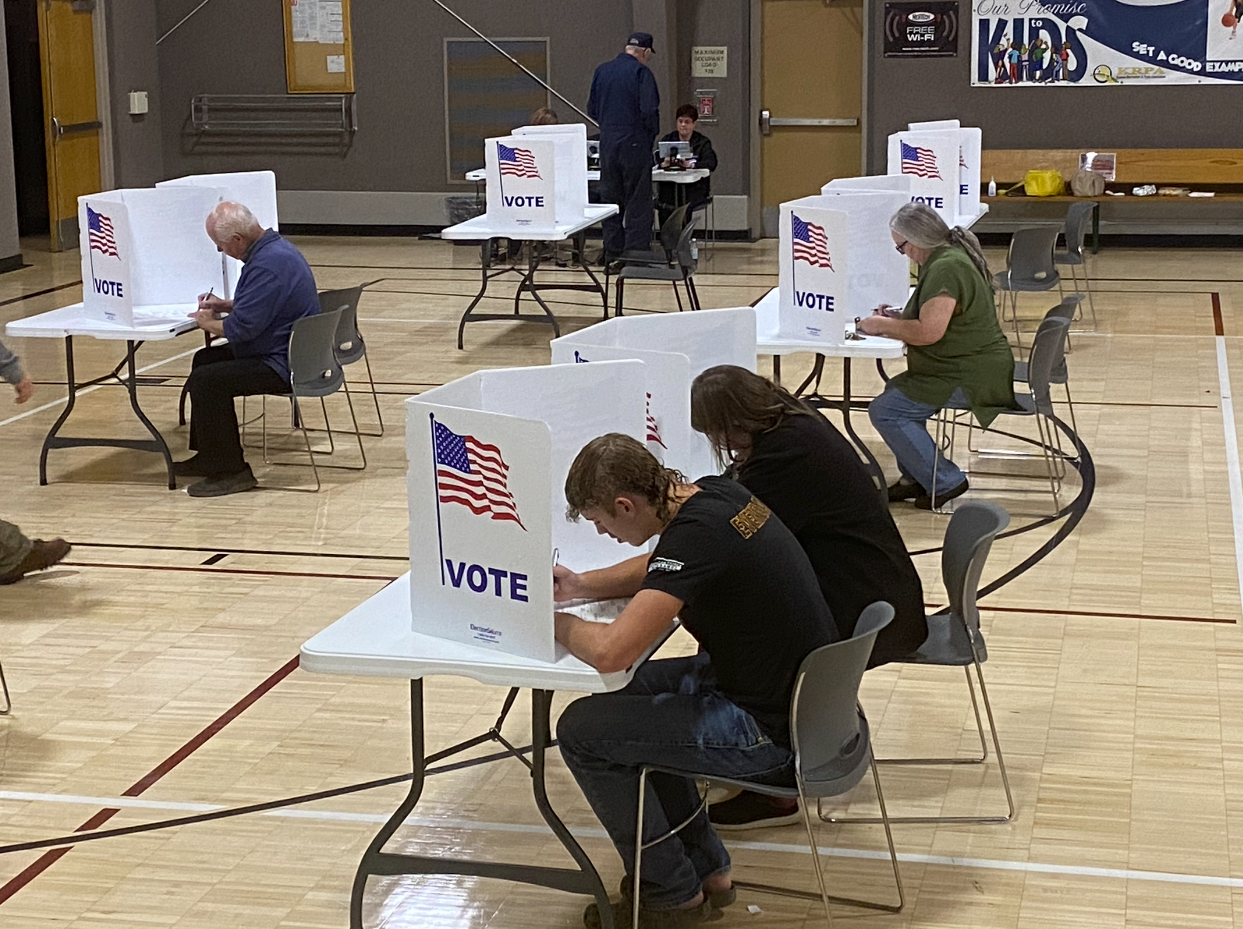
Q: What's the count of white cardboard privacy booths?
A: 10